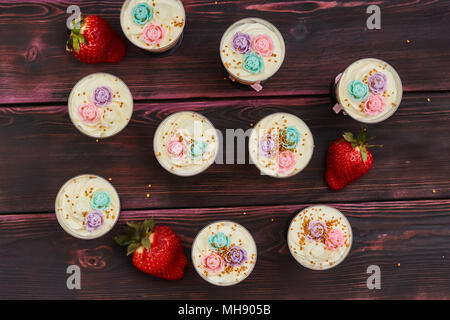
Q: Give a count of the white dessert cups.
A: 9